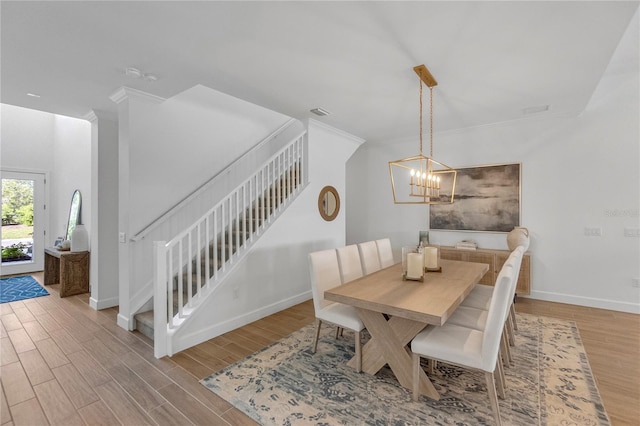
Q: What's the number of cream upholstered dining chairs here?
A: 8